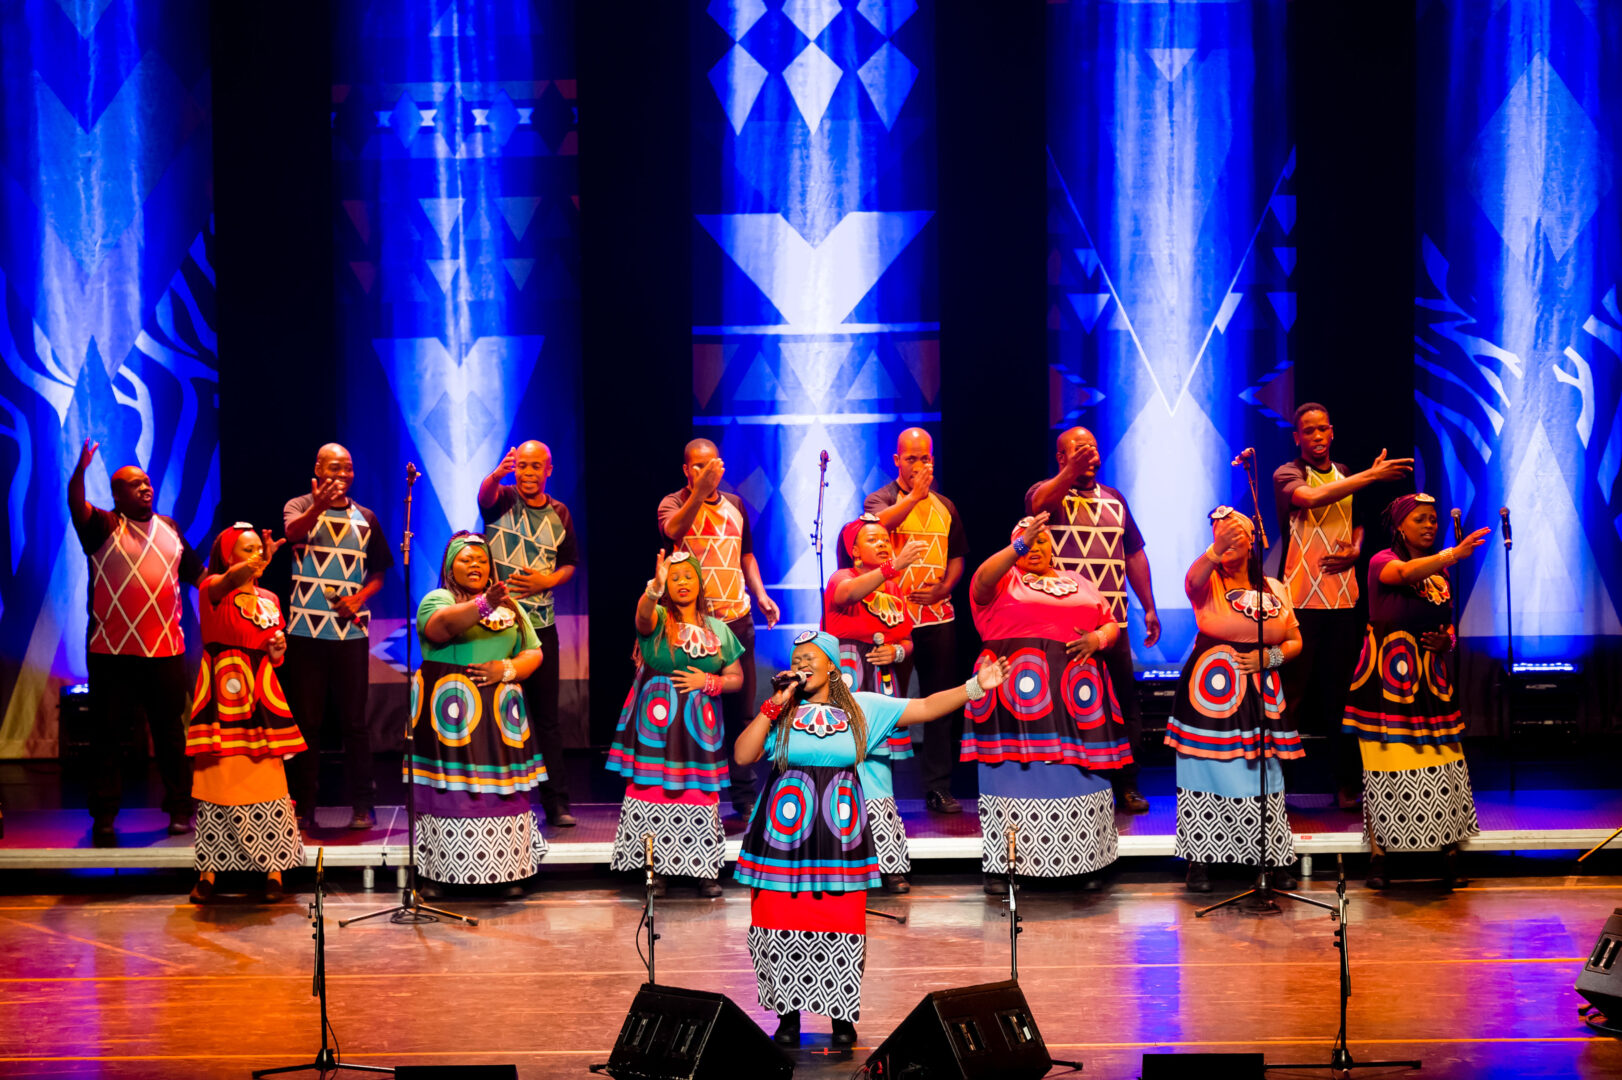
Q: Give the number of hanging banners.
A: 5